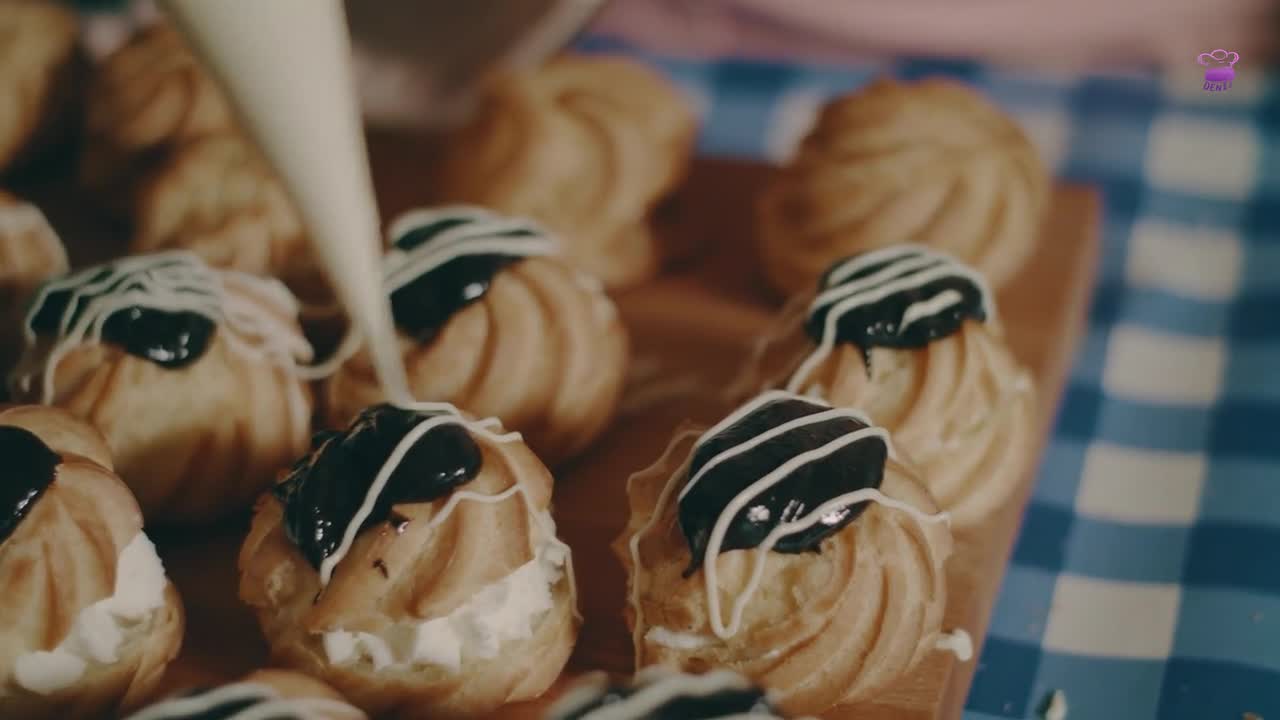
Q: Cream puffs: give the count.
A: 14